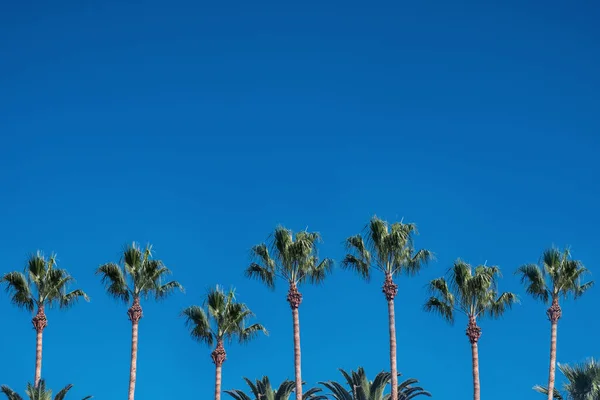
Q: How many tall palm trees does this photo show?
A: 7